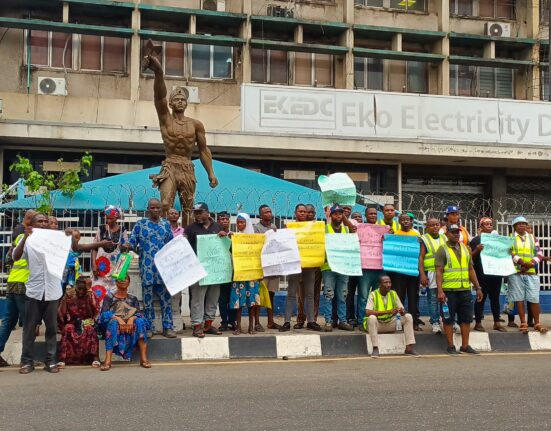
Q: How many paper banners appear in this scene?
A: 11